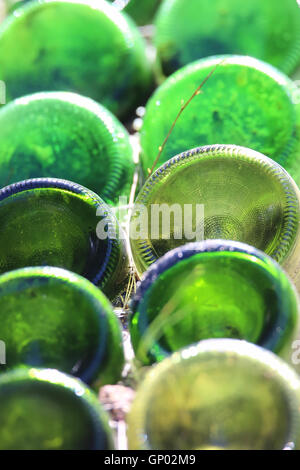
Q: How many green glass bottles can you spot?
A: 10